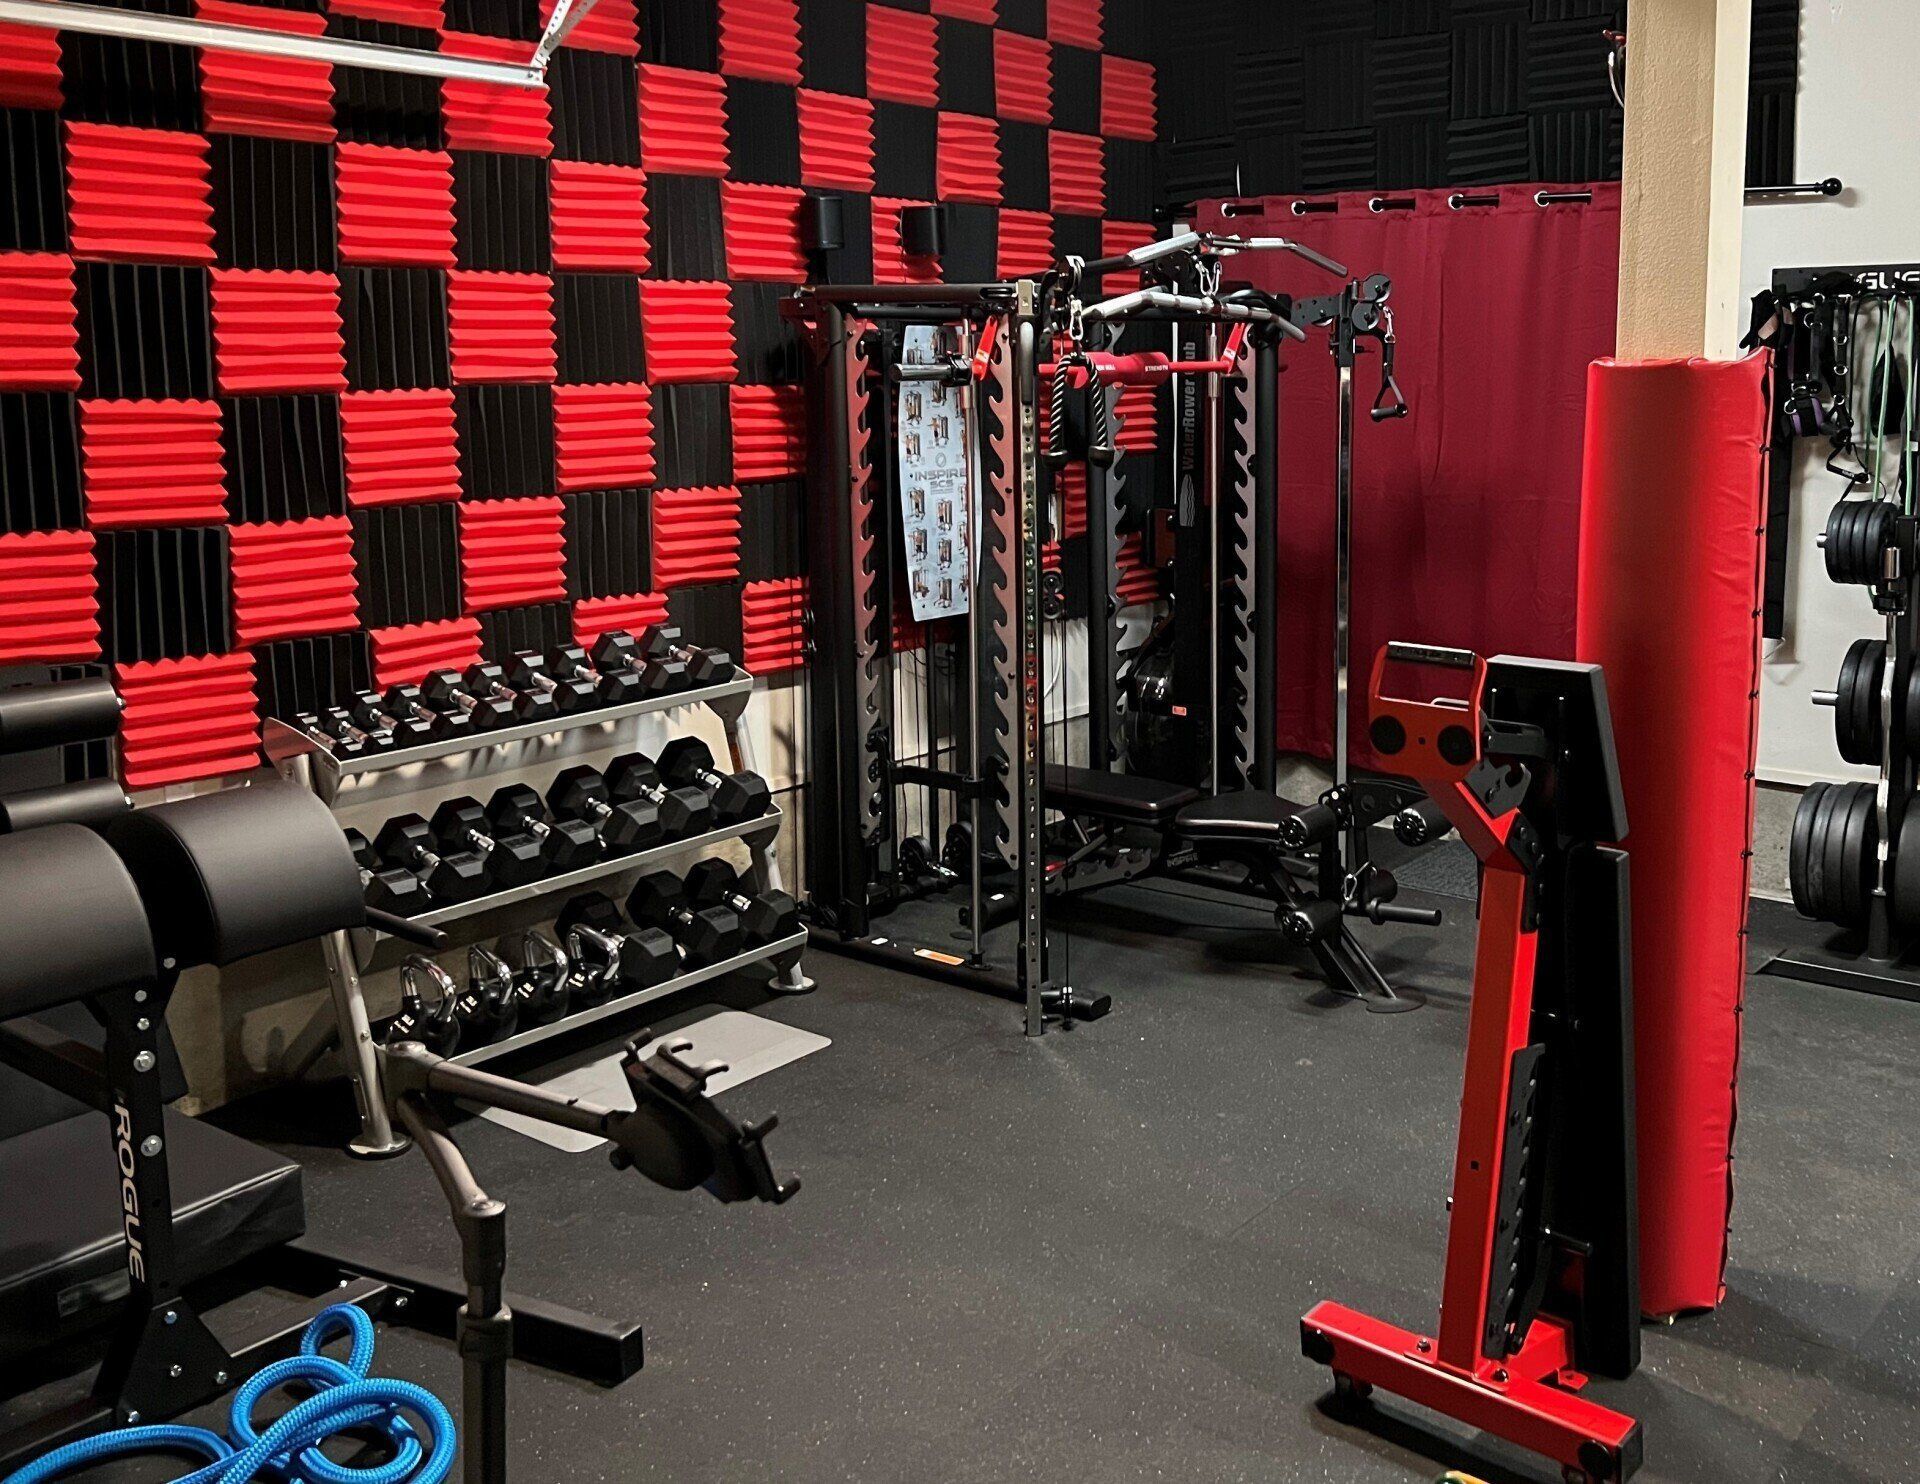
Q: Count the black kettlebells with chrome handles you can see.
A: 4